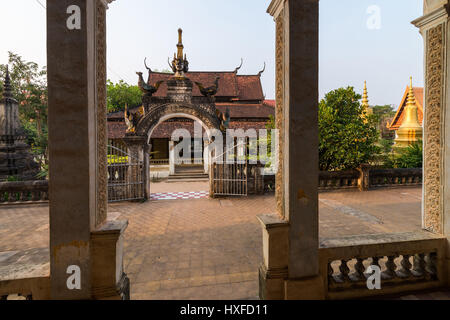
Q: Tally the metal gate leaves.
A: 2